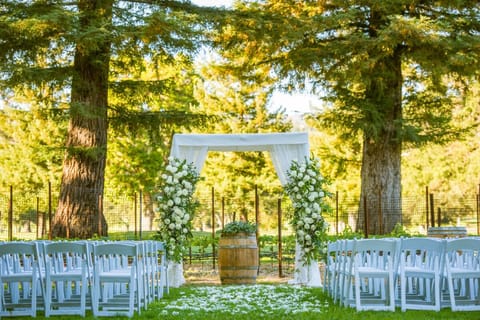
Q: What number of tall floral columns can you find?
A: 2